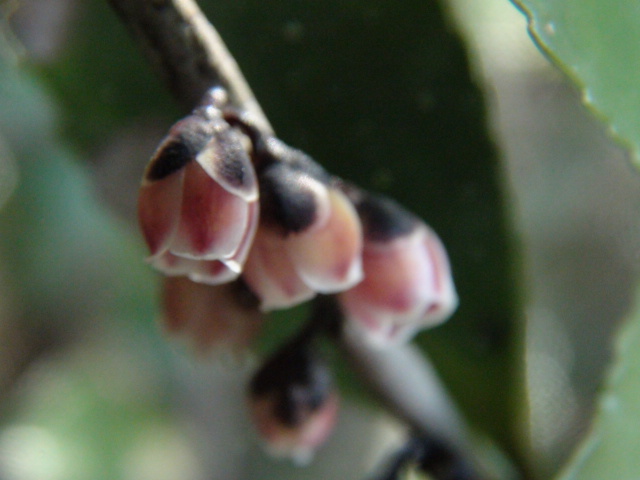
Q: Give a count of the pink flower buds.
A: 5